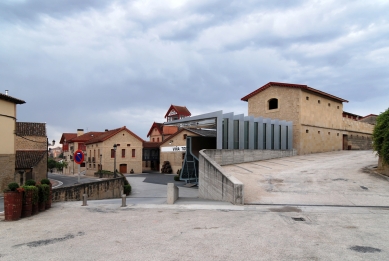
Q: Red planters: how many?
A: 5